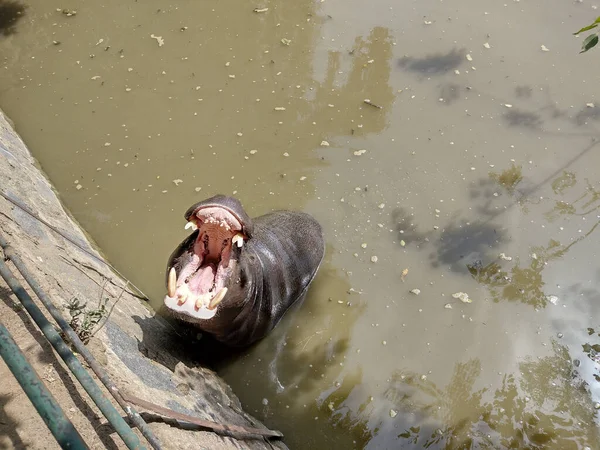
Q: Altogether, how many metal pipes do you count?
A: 3